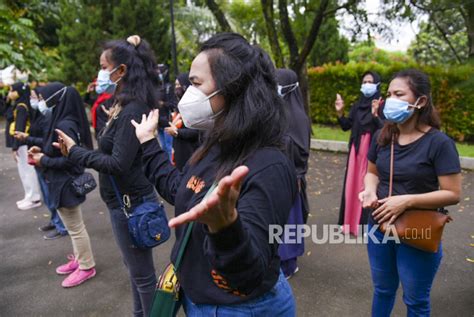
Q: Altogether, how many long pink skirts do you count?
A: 1